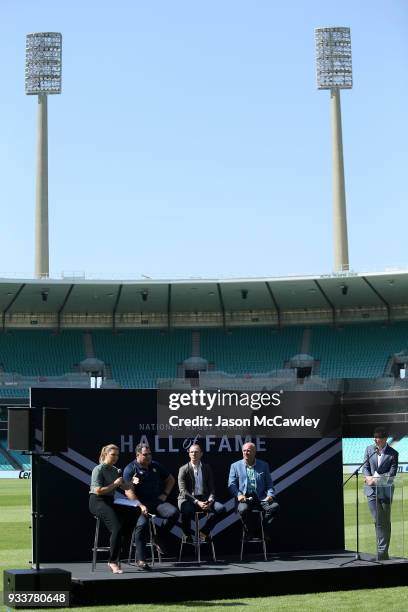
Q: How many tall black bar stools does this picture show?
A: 4